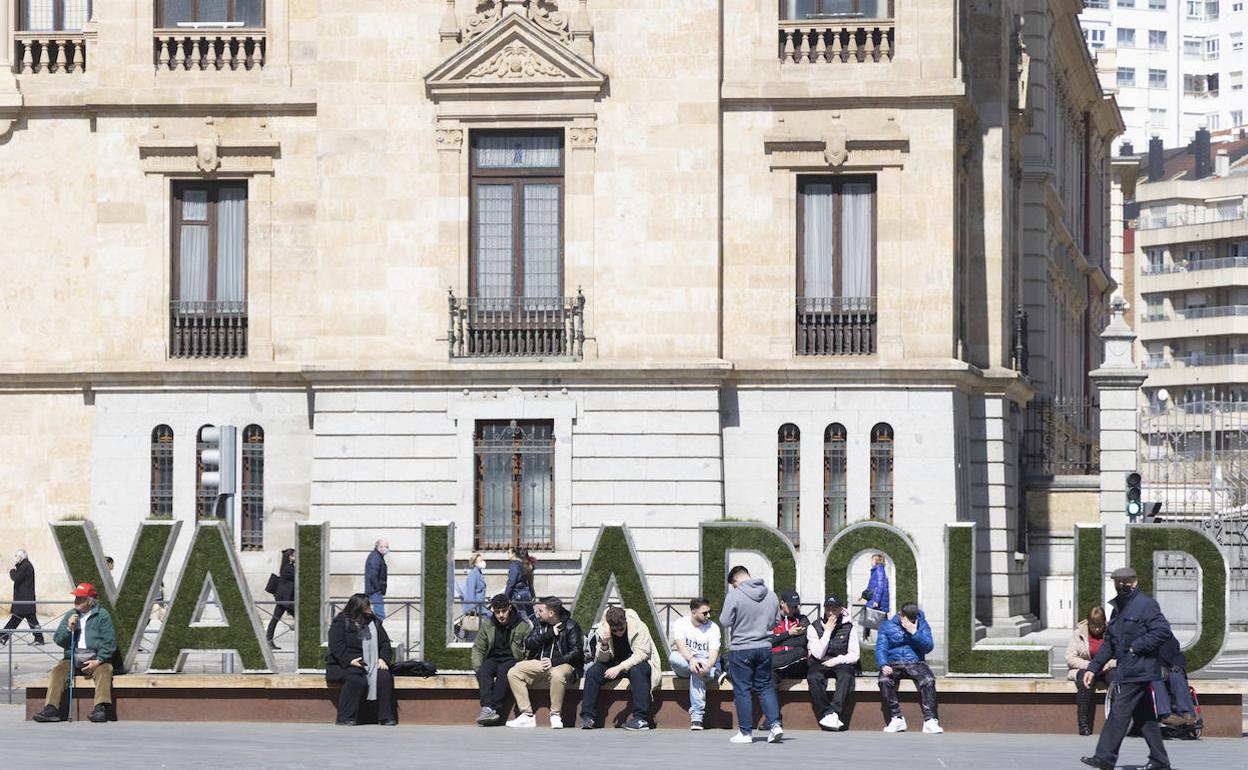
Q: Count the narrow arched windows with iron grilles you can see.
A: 6